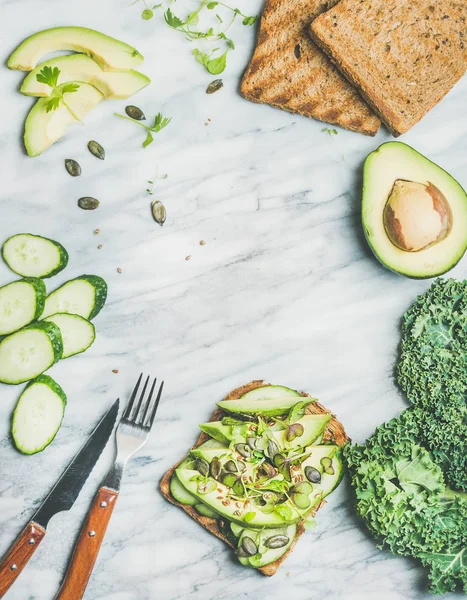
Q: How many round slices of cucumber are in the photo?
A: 6